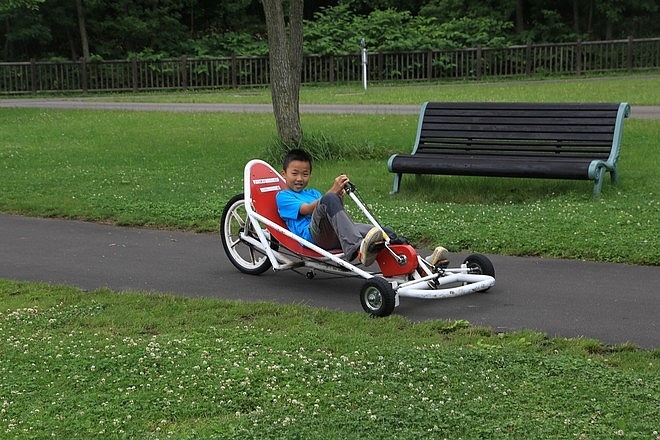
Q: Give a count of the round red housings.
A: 1